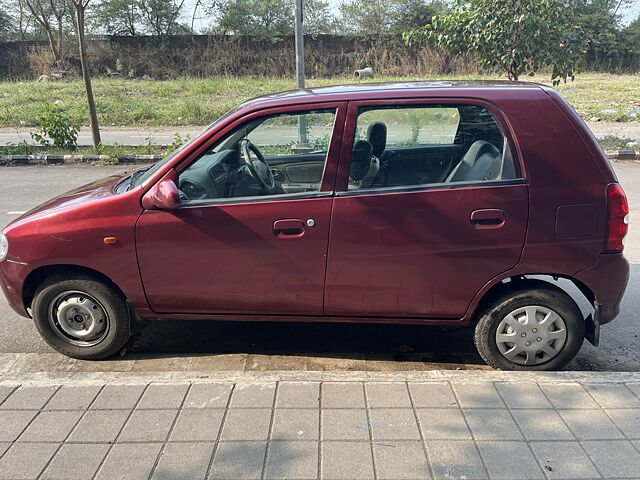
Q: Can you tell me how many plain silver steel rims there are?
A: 1